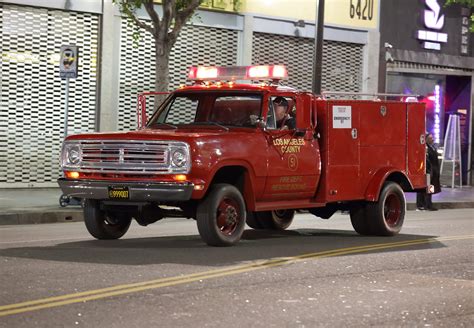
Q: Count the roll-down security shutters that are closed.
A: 3